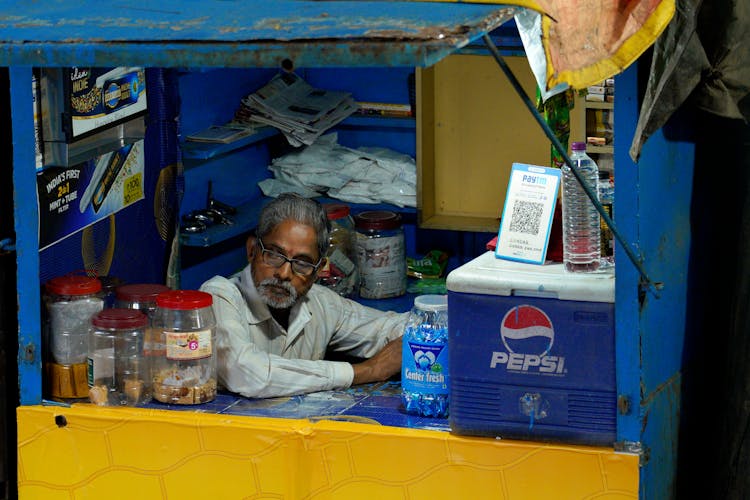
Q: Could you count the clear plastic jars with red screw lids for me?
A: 6